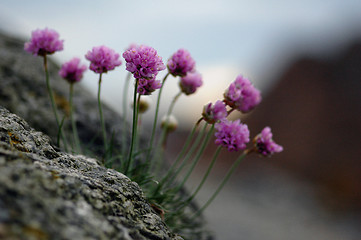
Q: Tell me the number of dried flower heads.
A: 2